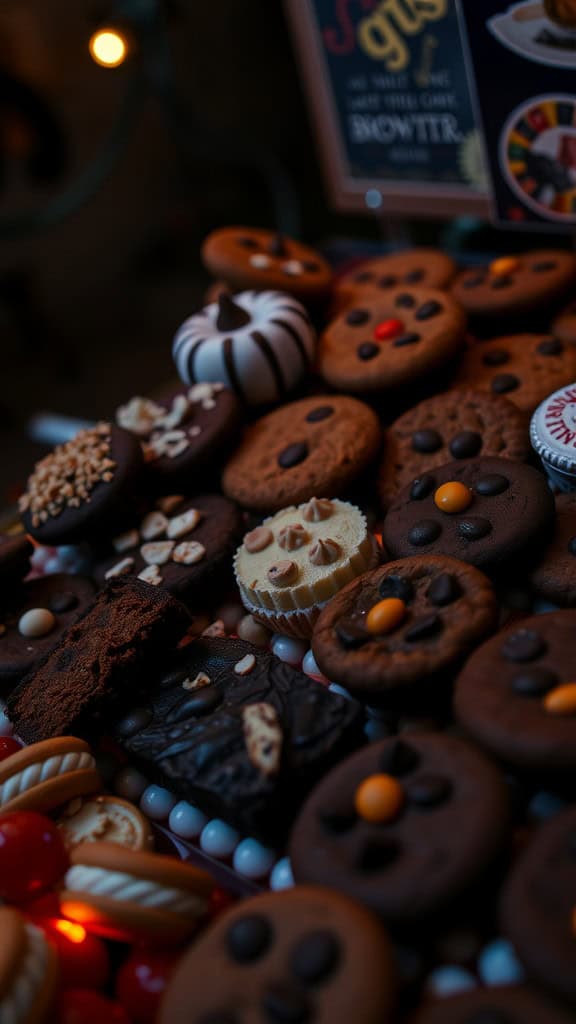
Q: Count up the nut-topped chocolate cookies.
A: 3